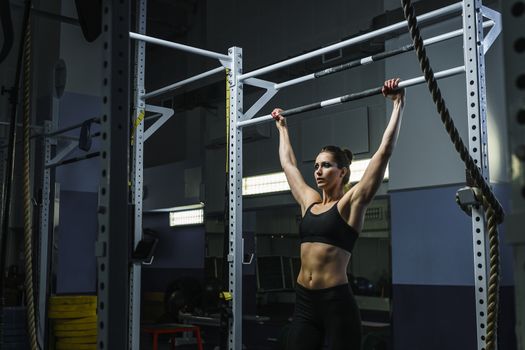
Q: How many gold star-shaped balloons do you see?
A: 0